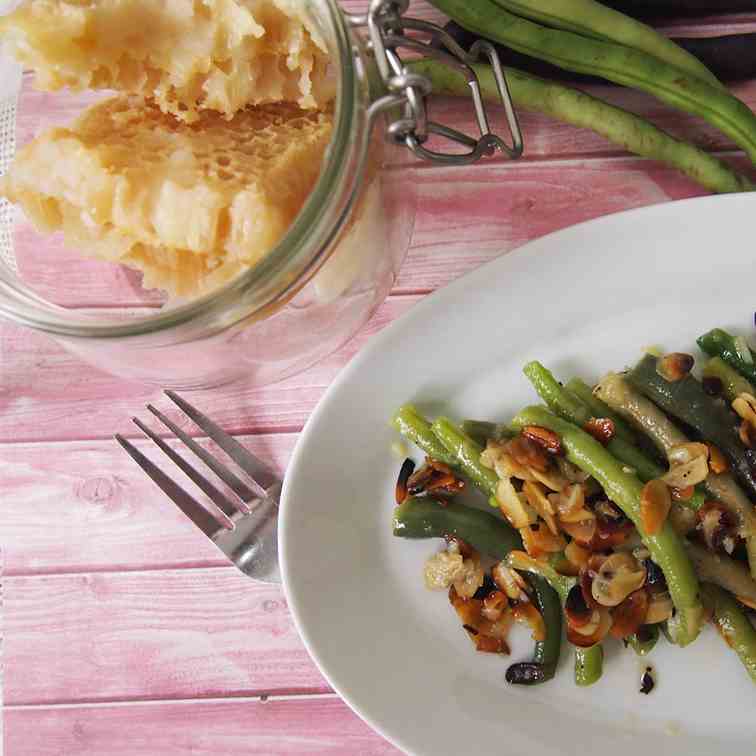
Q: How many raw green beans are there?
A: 3